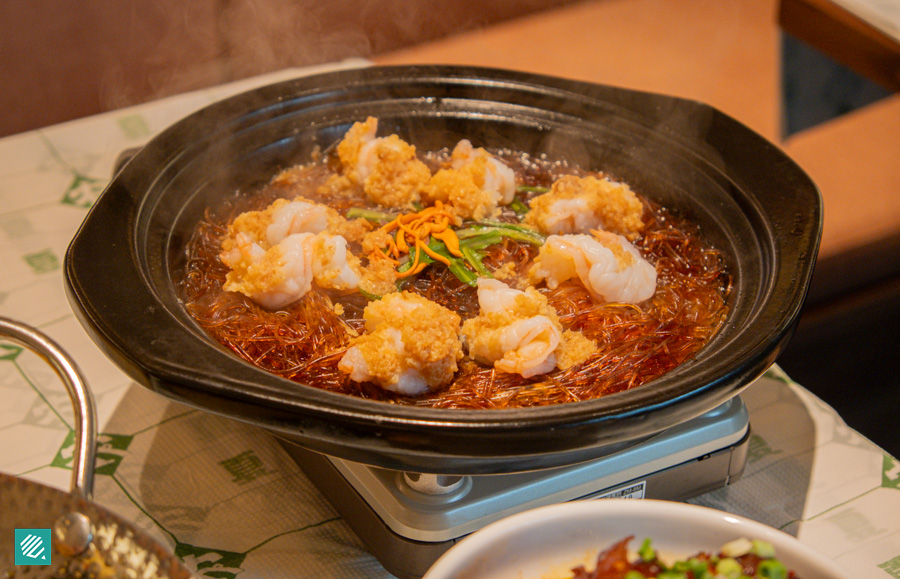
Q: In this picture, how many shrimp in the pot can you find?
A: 8